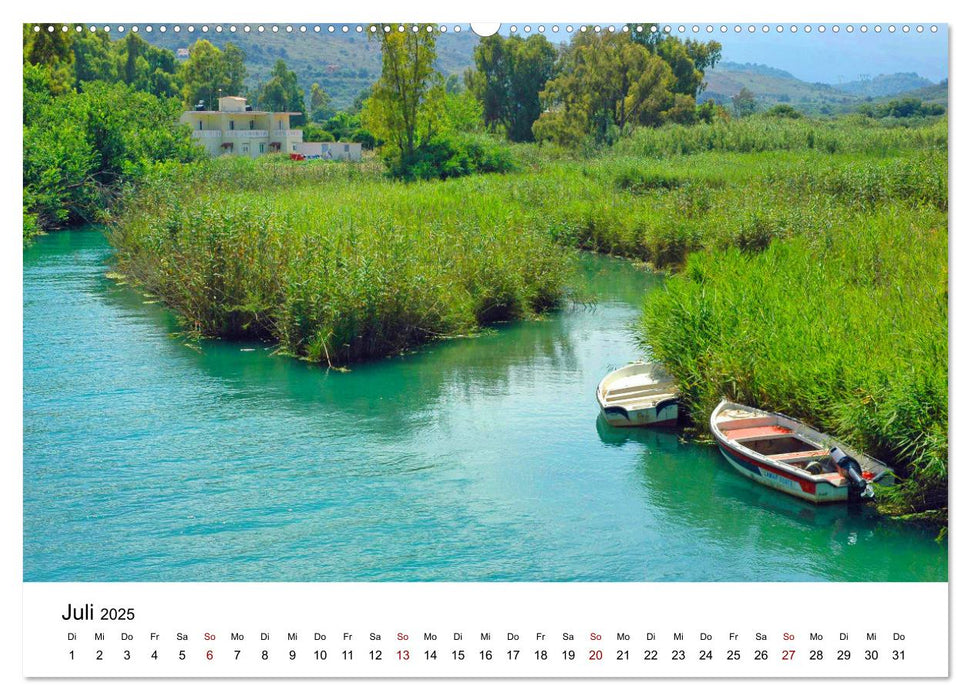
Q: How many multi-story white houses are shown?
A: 1